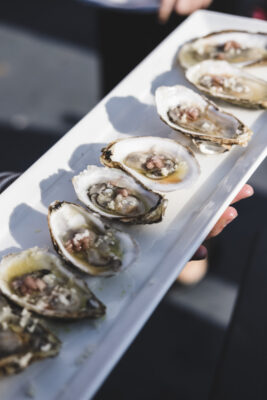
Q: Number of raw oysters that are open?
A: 8